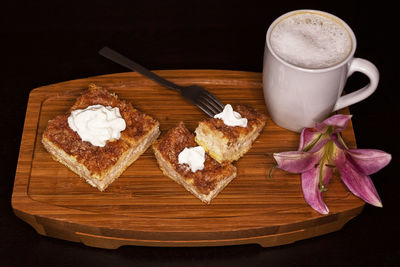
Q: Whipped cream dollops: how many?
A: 3